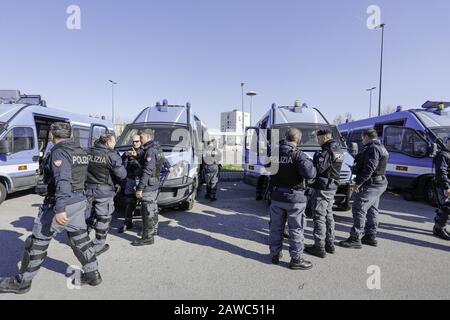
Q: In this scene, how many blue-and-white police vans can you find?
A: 4